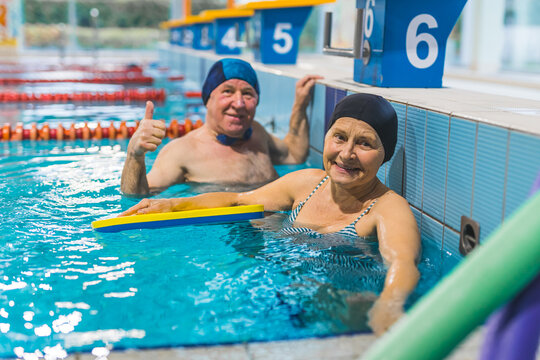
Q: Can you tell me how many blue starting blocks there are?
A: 6